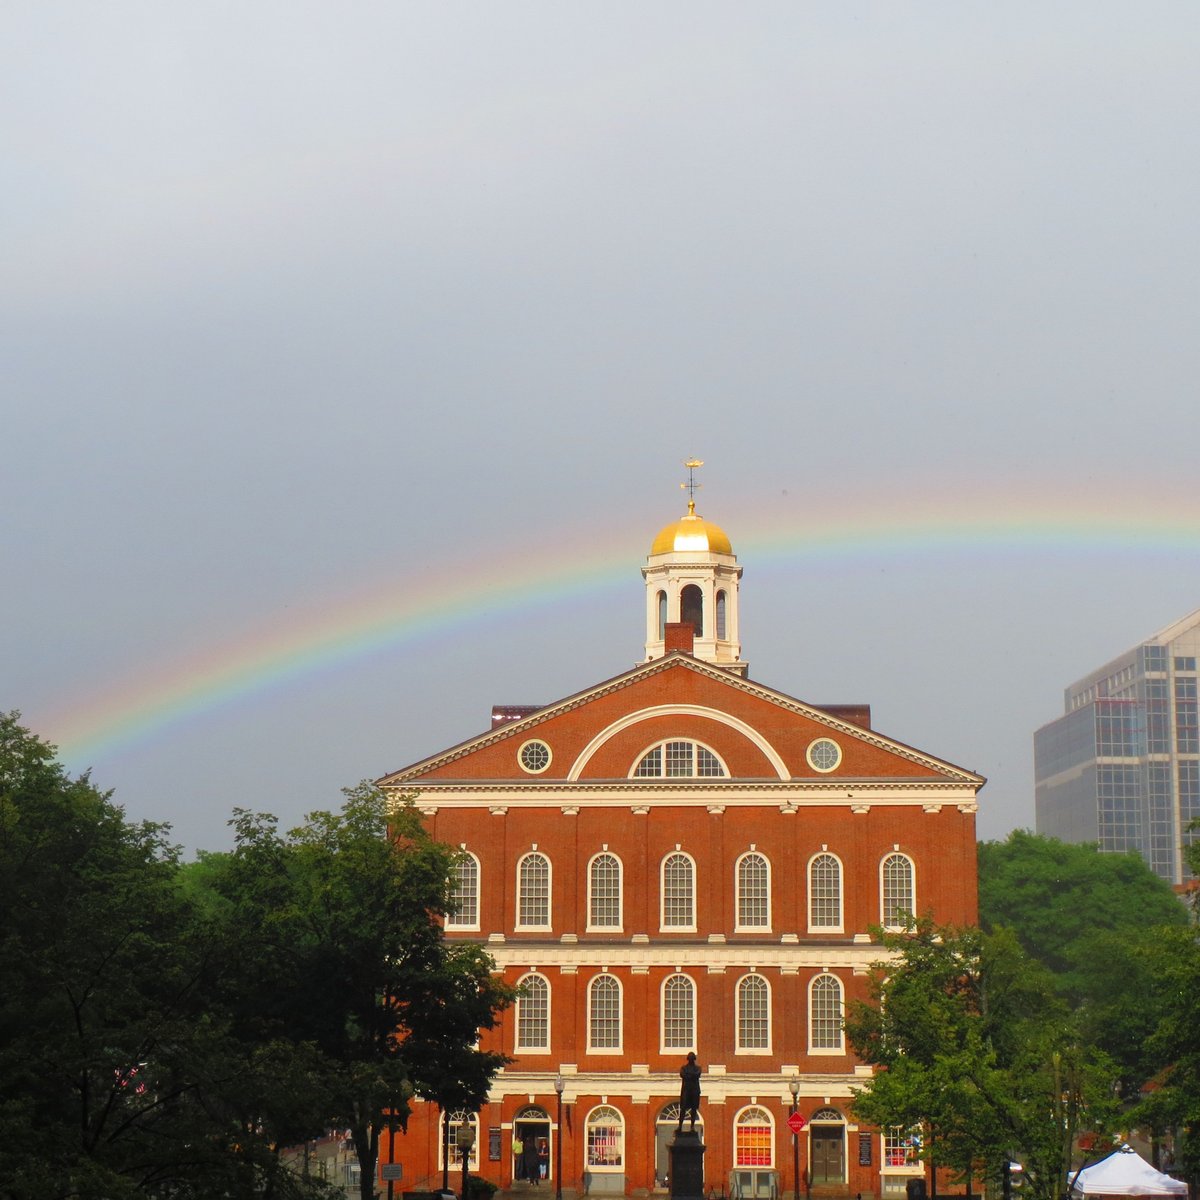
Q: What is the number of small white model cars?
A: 0